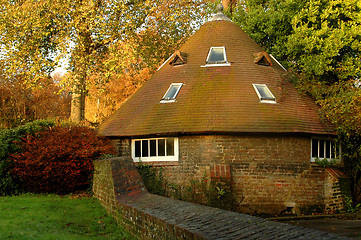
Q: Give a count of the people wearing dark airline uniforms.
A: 0